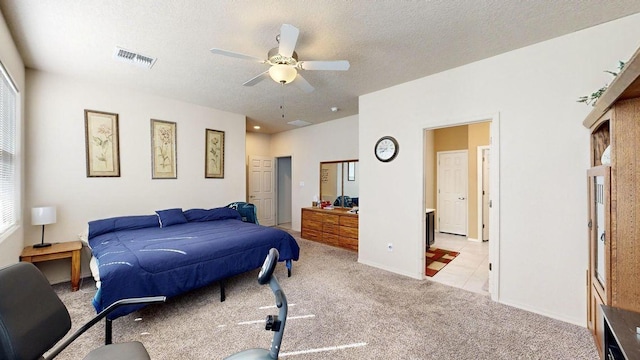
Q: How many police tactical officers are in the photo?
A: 0